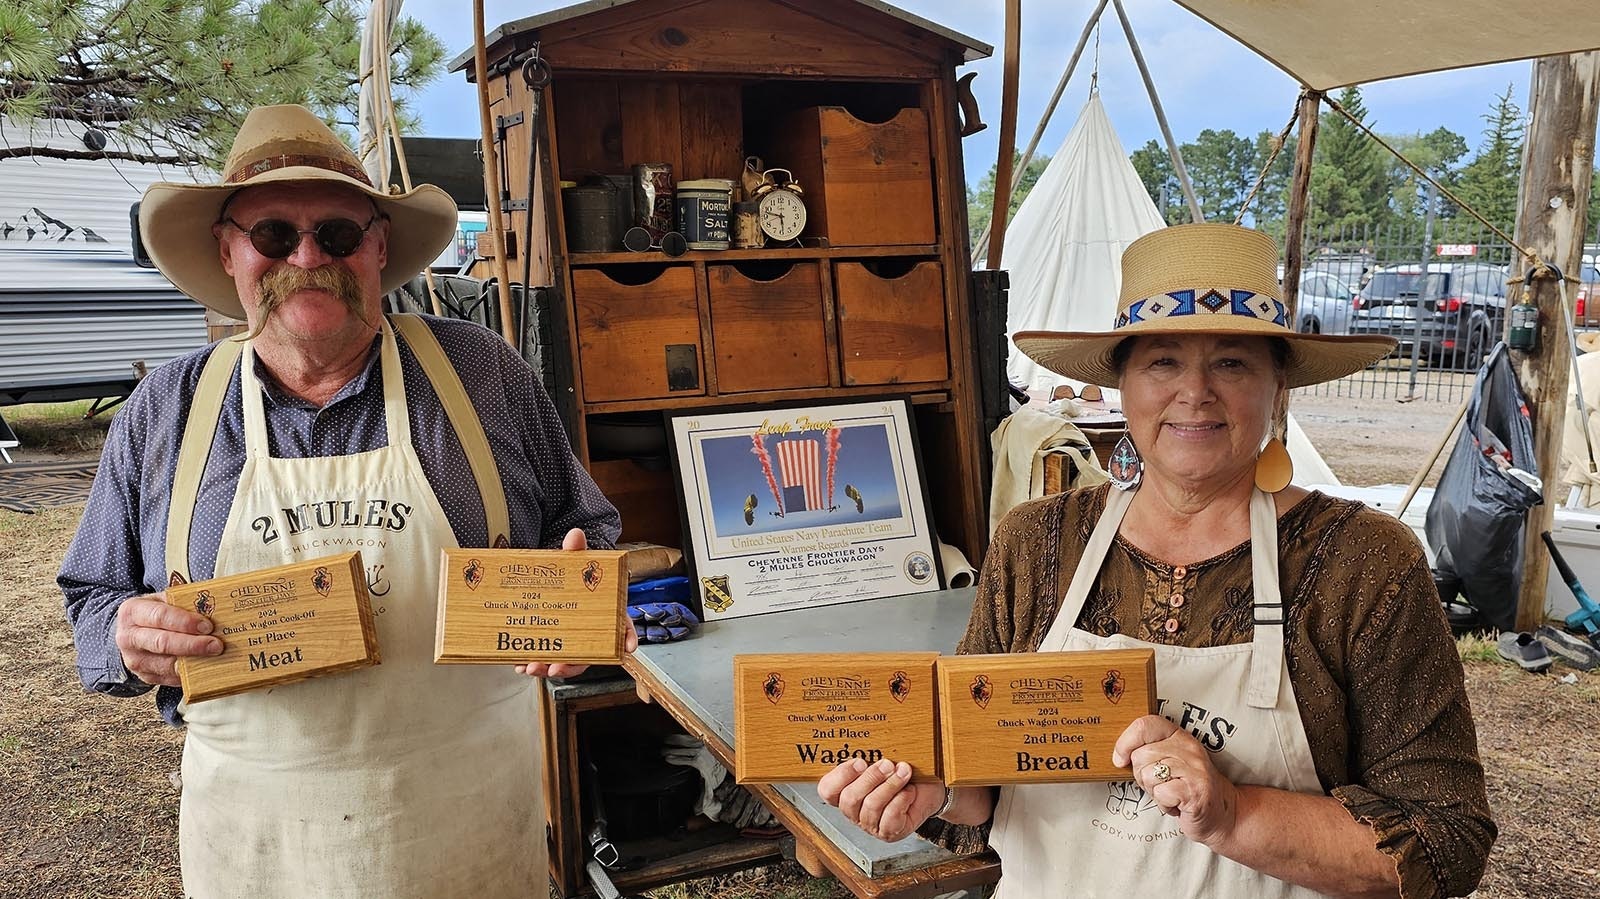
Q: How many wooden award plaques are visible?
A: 4